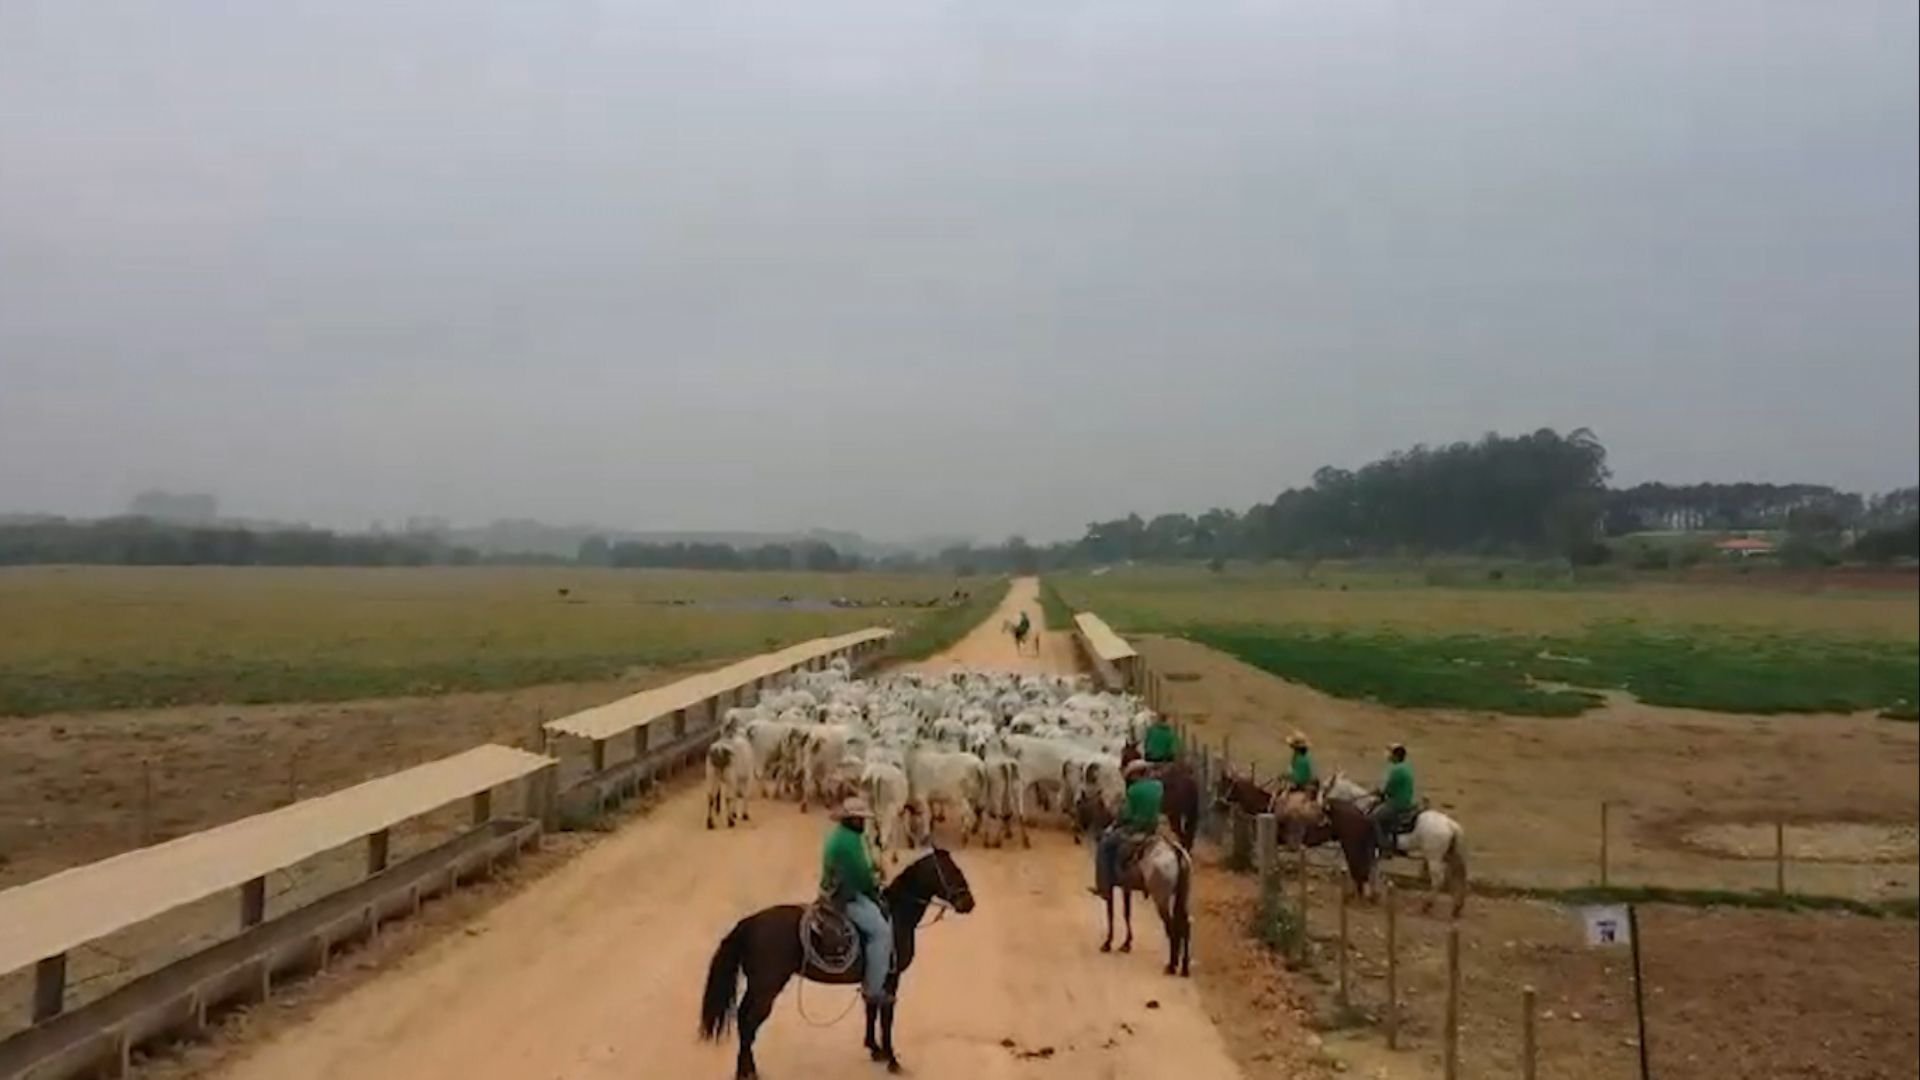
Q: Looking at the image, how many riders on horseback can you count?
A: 6